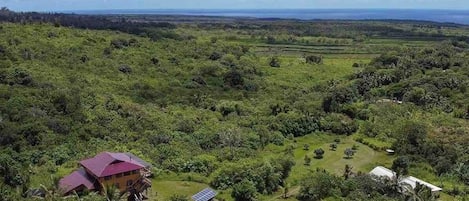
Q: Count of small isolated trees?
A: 7